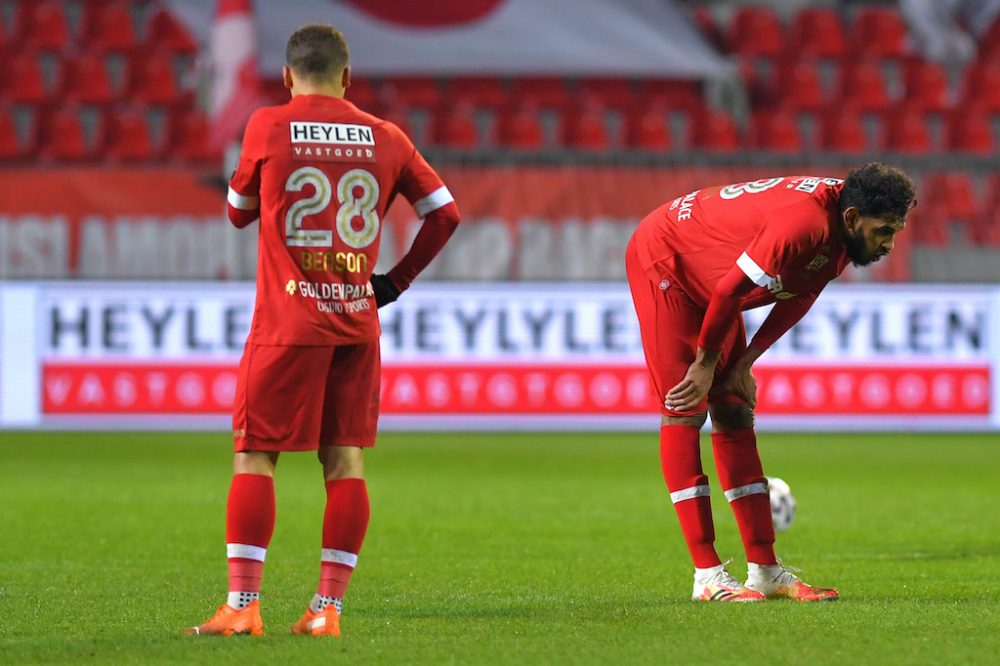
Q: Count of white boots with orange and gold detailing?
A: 2